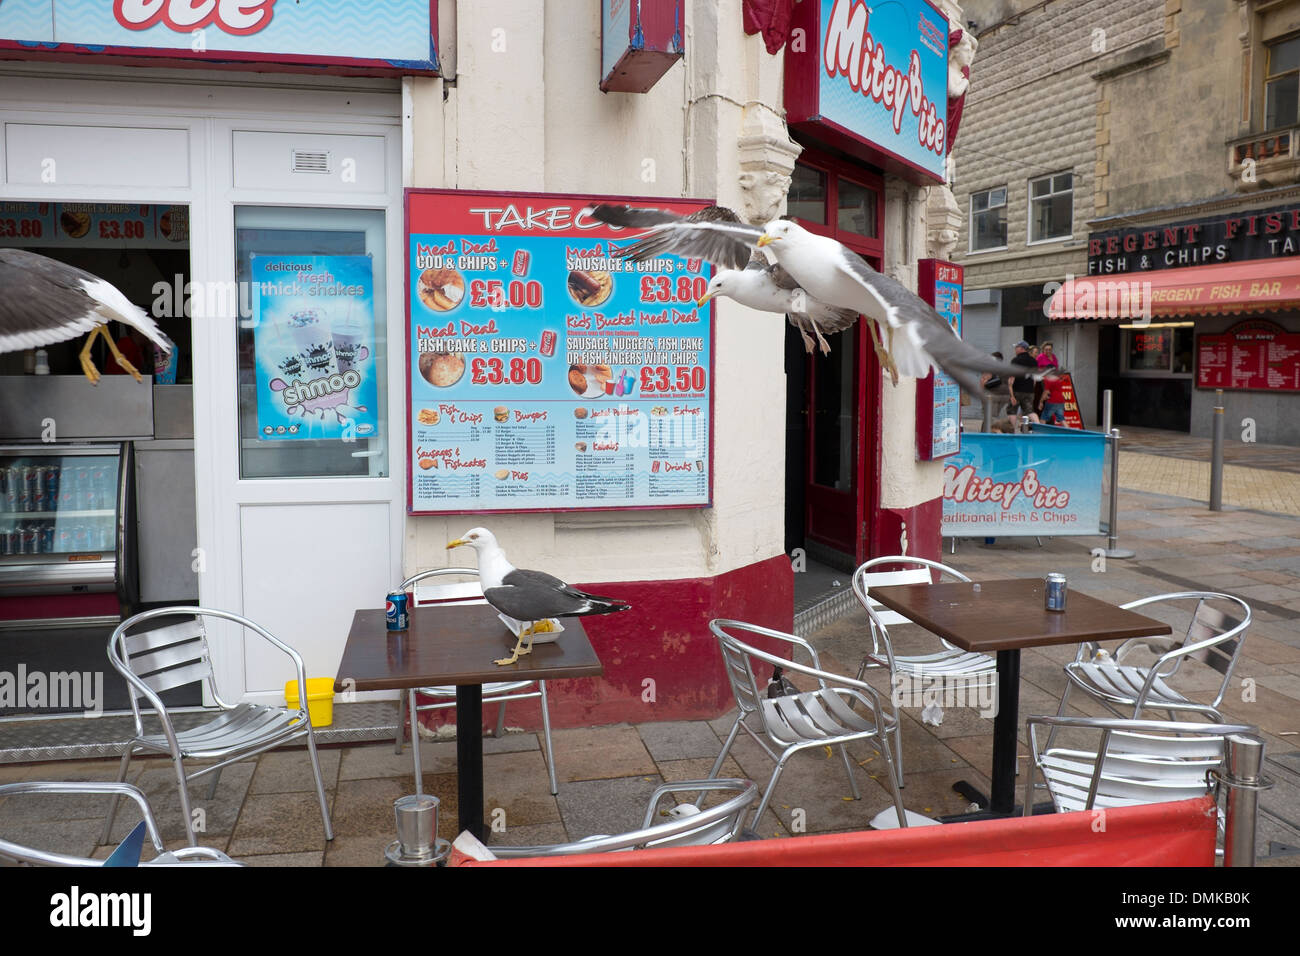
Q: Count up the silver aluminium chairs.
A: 8